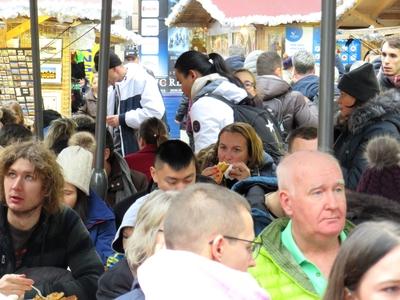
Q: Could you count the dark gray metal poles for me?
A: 3